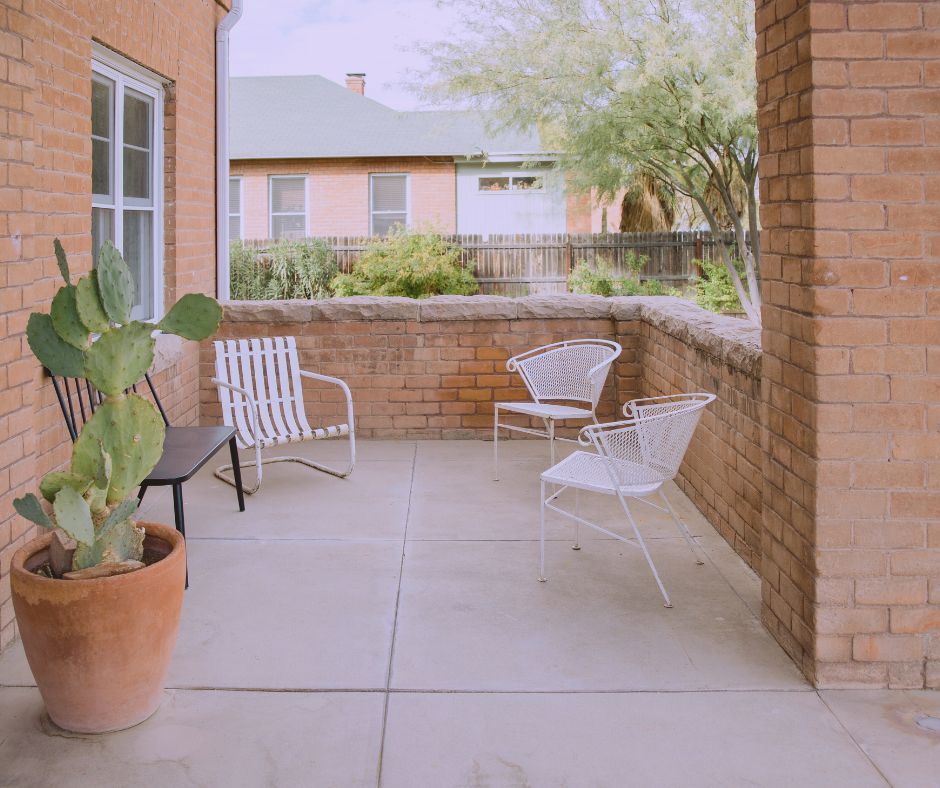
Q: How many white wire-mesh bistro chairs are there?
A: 2